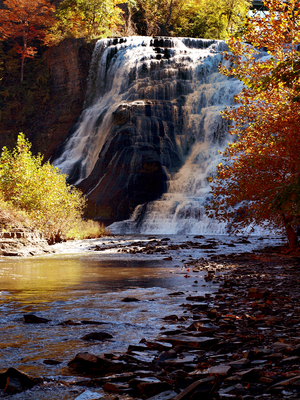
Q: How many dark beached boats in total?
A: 0